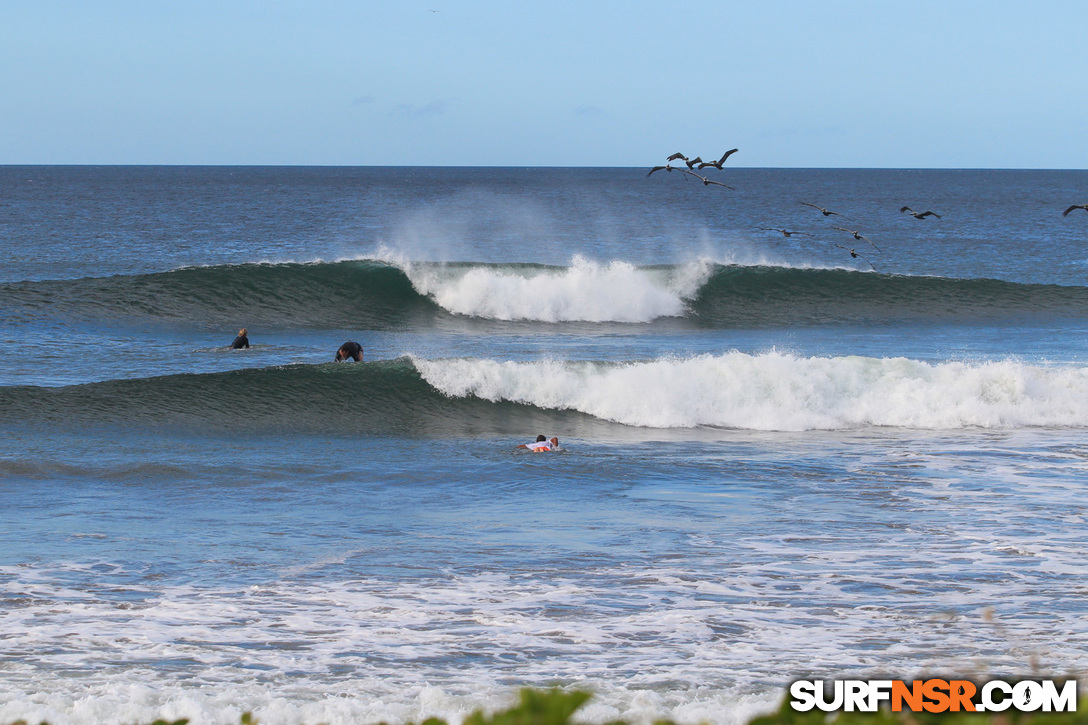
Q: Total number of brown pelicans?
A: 10